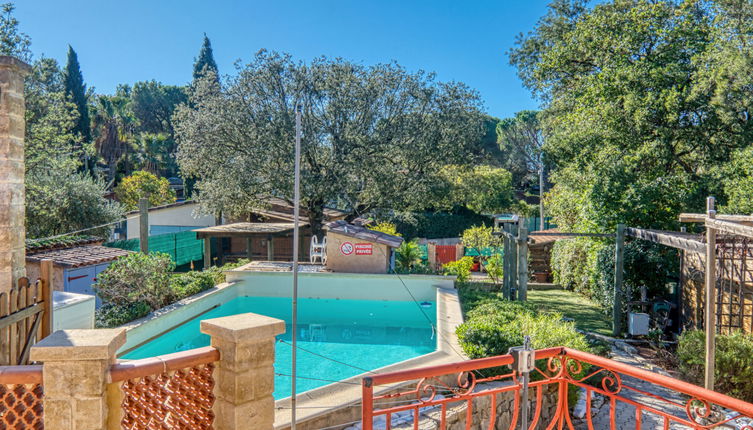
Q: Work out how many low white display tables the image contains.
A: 0